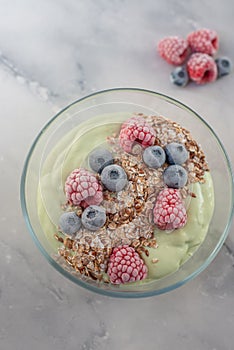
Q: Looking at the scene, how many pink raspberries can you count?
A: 7